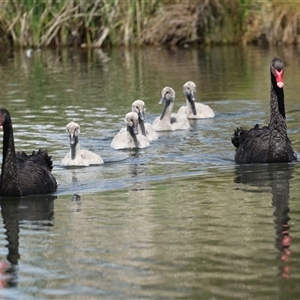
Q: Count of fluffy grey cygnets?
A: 5